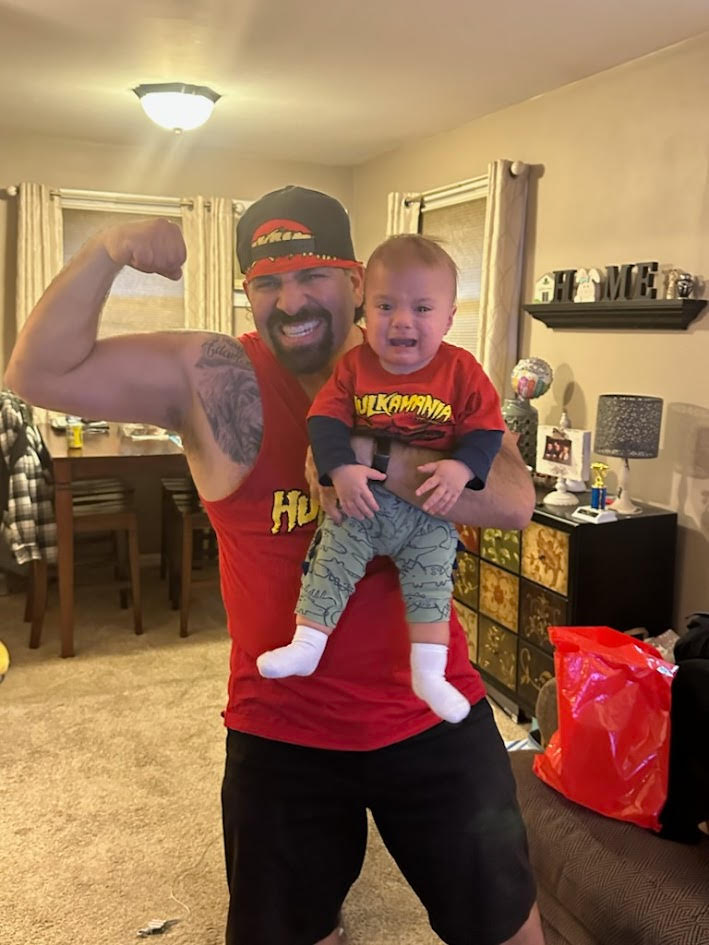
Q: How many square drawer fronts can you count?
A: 9